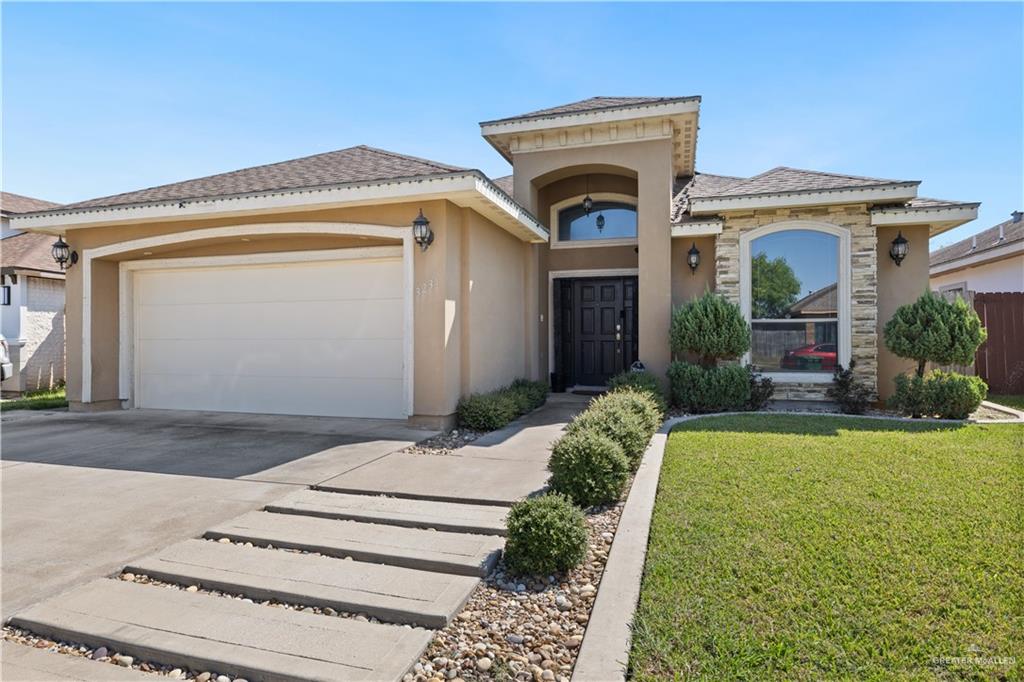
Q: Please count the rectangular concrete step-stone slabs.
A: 5